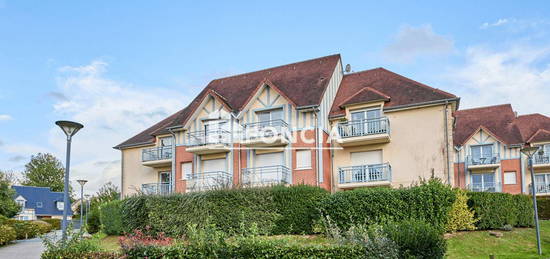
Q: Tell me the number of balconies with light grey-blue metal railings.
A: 12